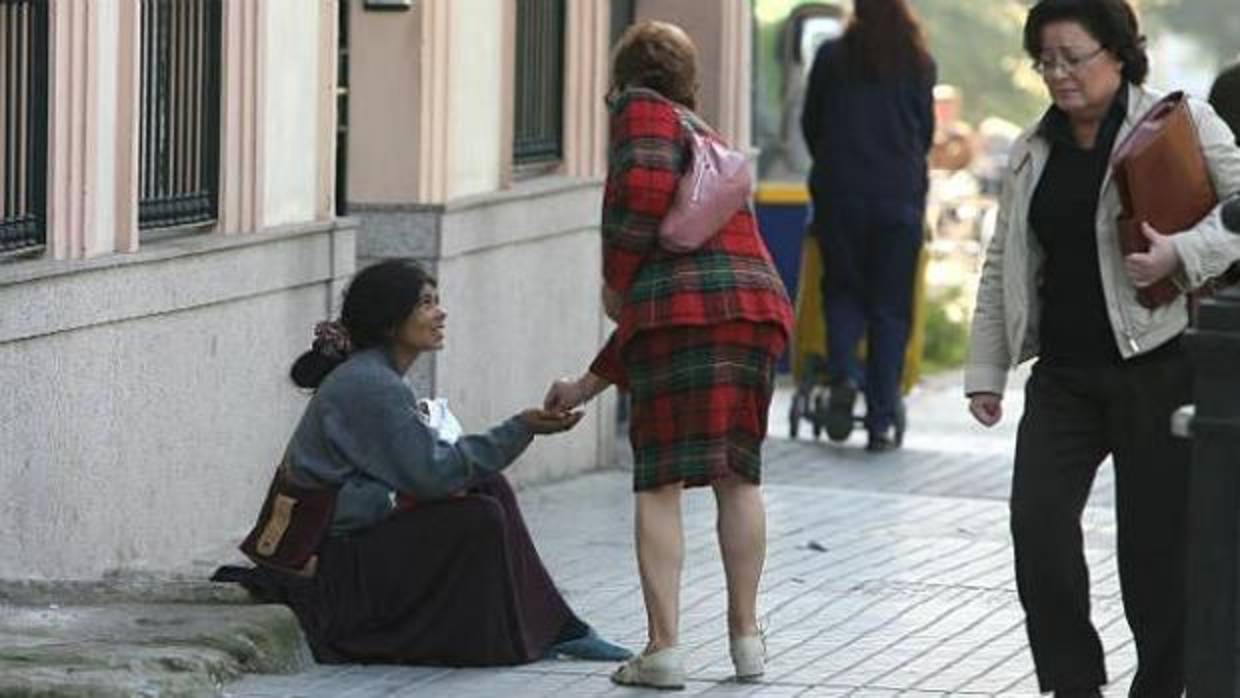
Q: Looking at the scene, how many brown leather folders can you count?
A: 1